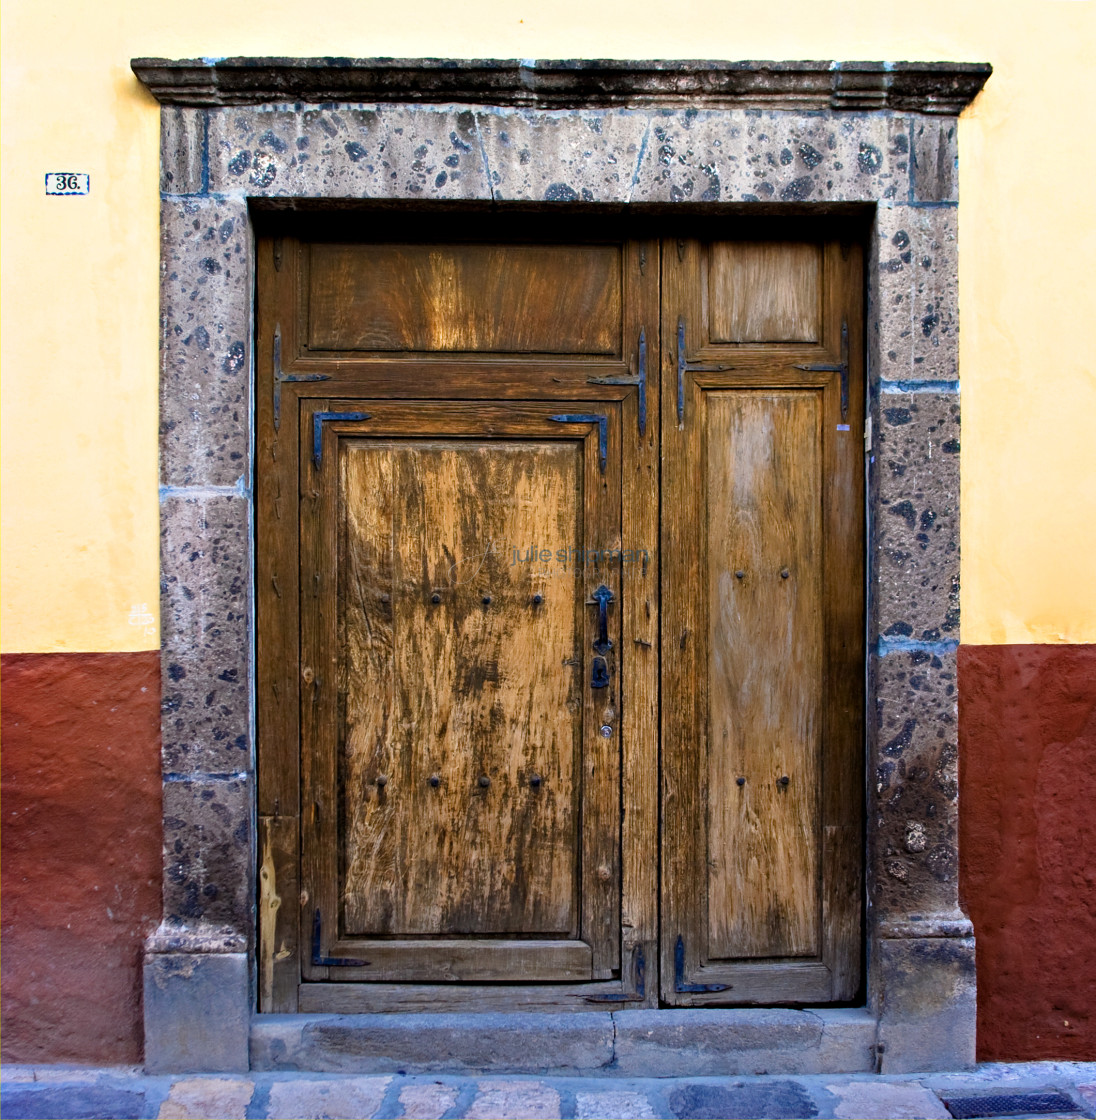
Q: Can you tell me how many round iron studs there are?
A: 12